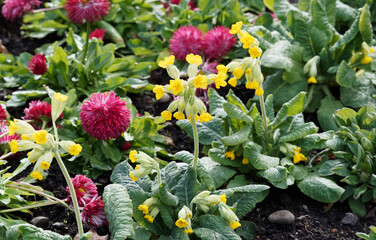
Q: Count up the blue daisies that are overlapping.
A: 0